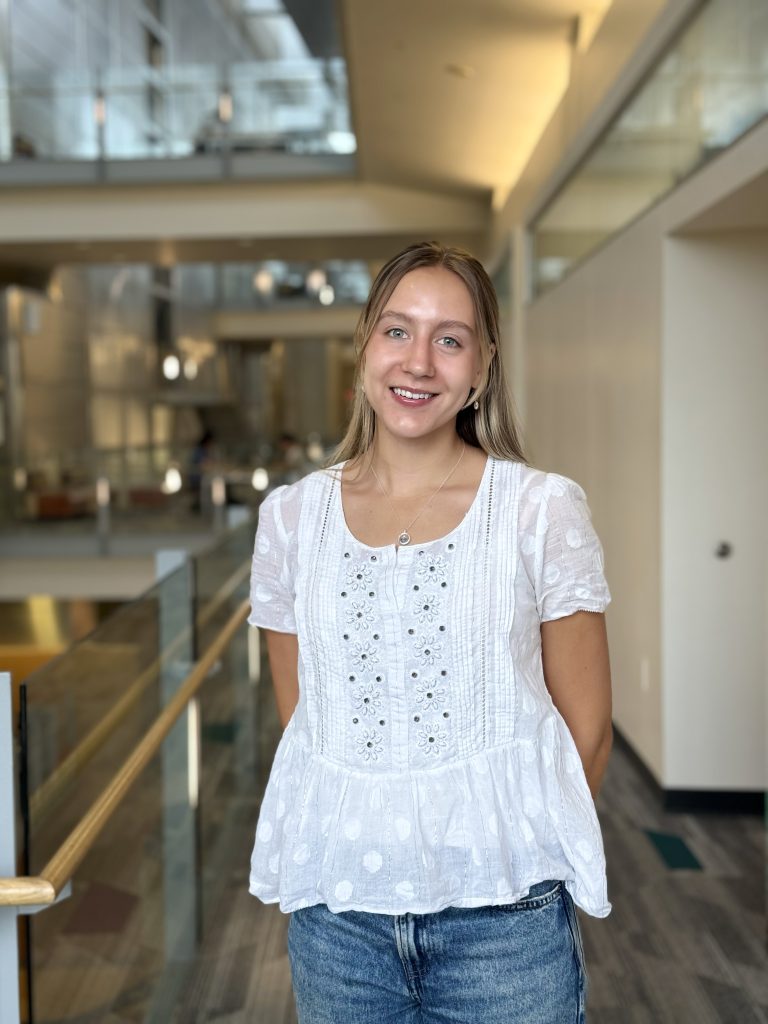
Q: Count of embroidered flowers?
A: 10